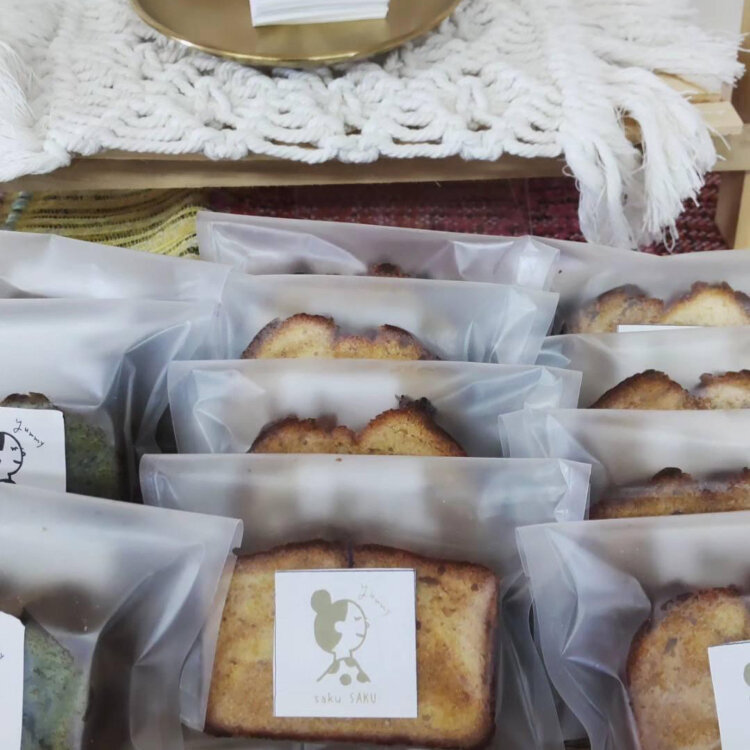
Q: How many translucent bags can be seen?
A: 11